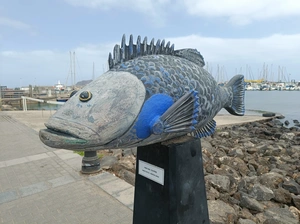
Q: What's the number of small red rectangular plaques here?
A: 0